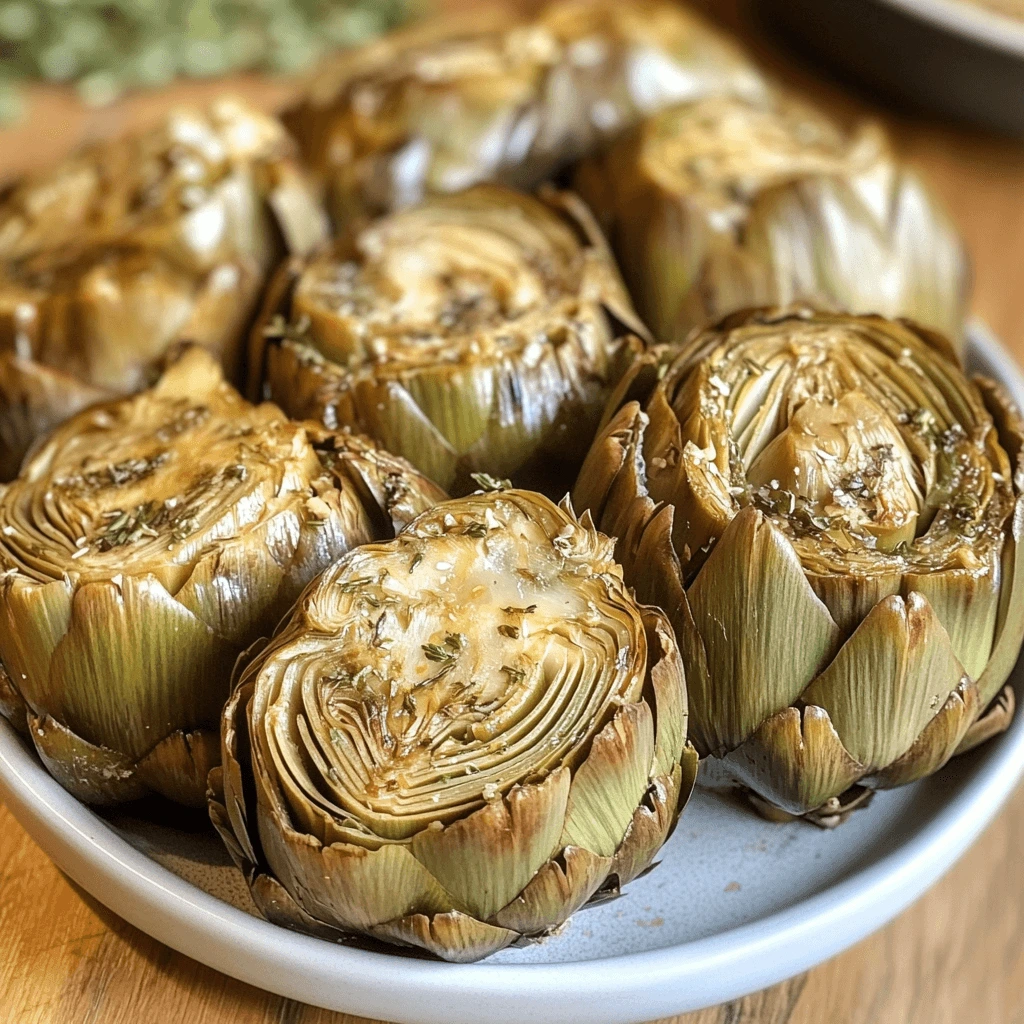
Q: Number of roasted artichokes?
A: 7